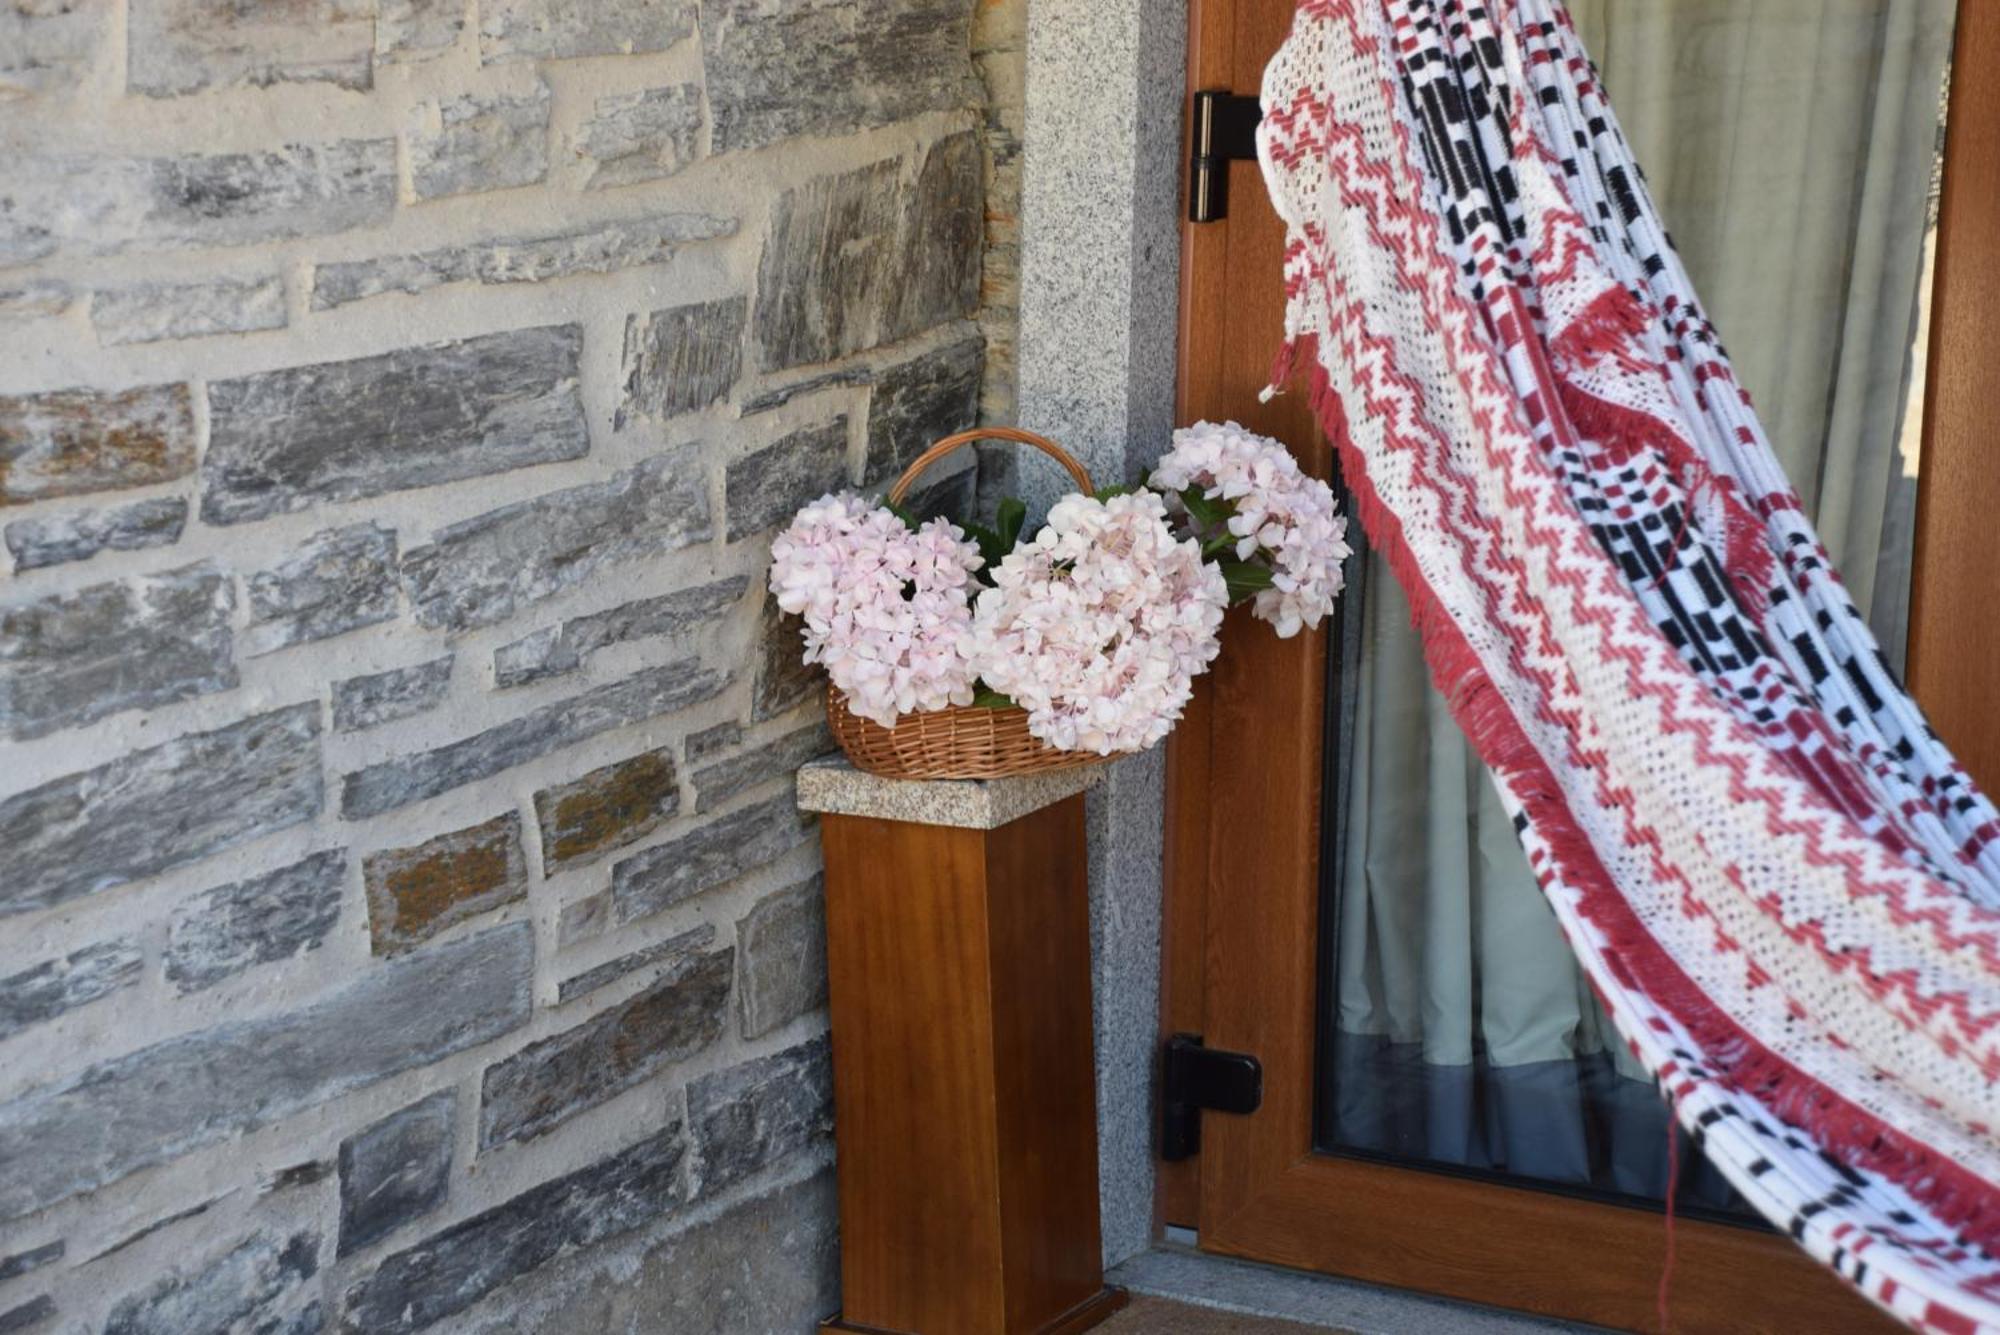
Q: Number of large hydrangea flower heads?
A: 3